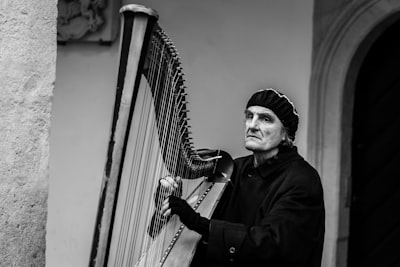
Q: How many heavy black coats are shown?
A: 1